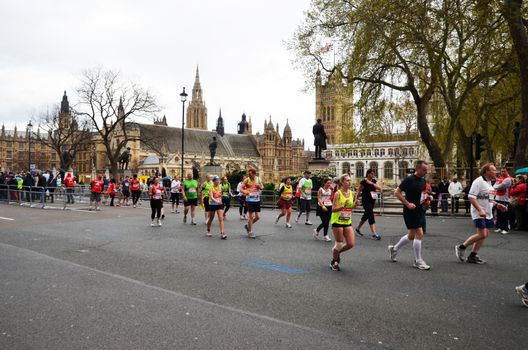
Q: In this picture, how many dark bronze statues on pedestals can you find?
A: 3